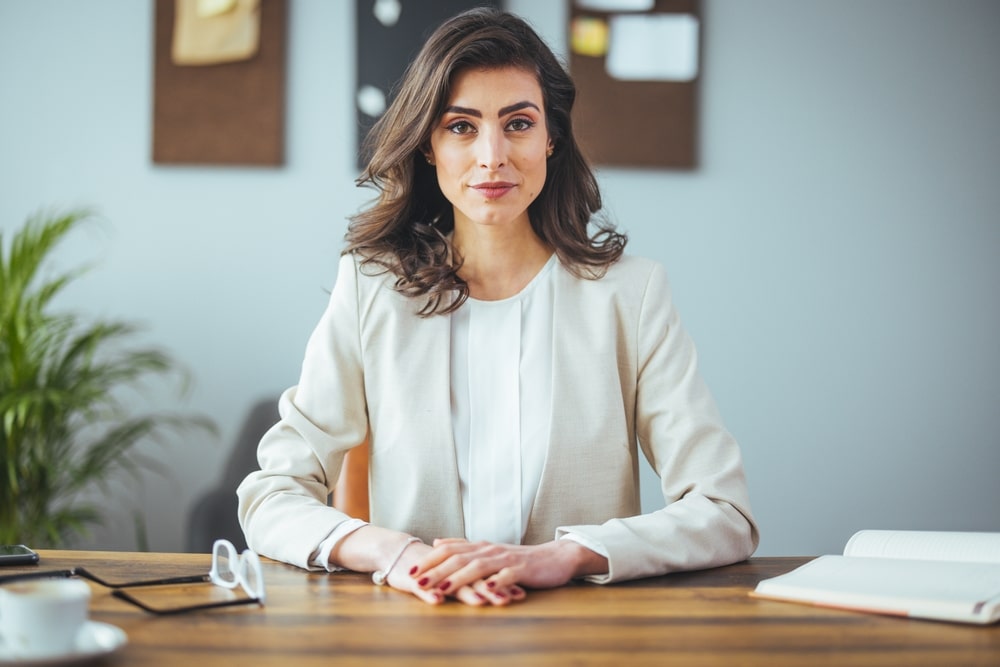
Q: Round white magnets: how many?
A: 2